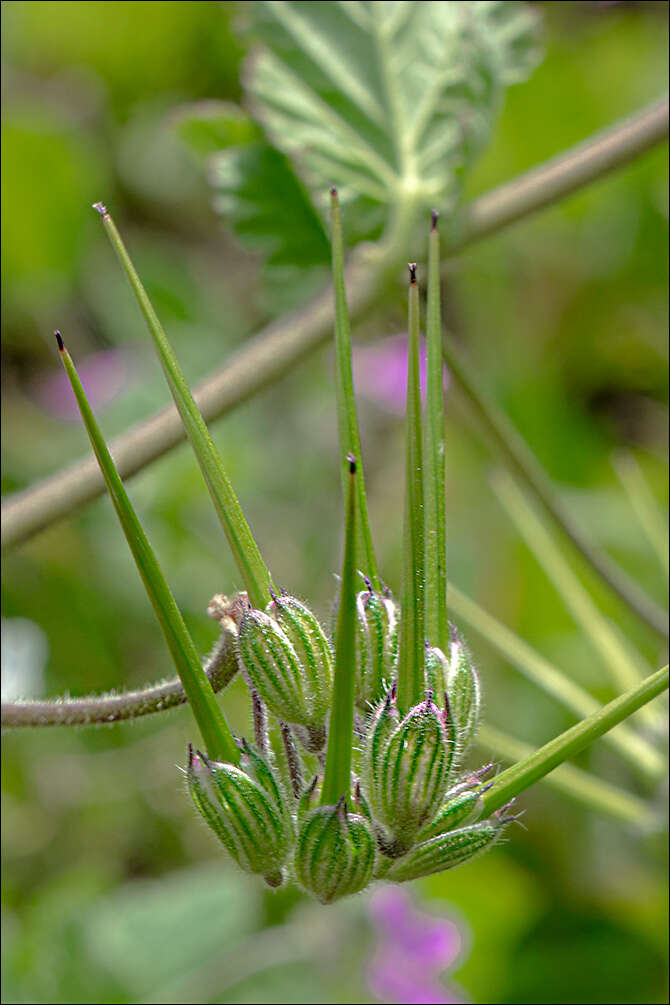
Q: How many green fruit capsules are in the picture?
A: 7